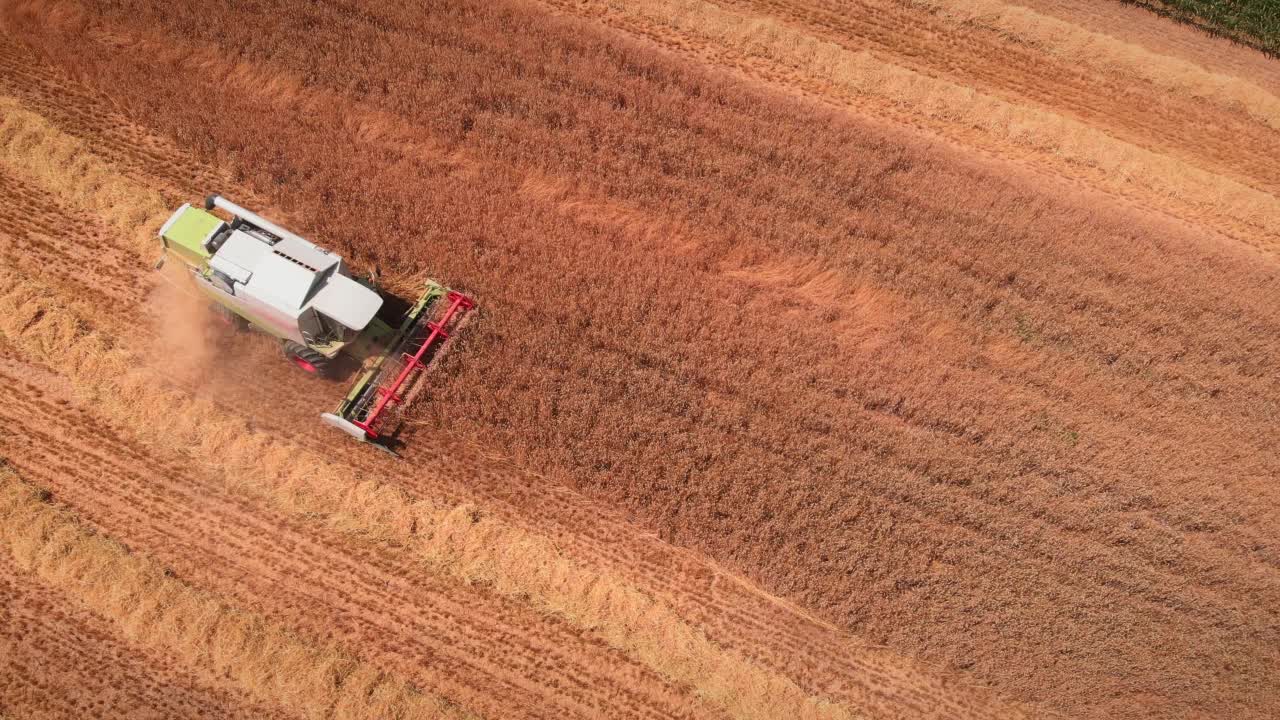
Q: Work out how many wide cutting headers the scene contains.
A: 1